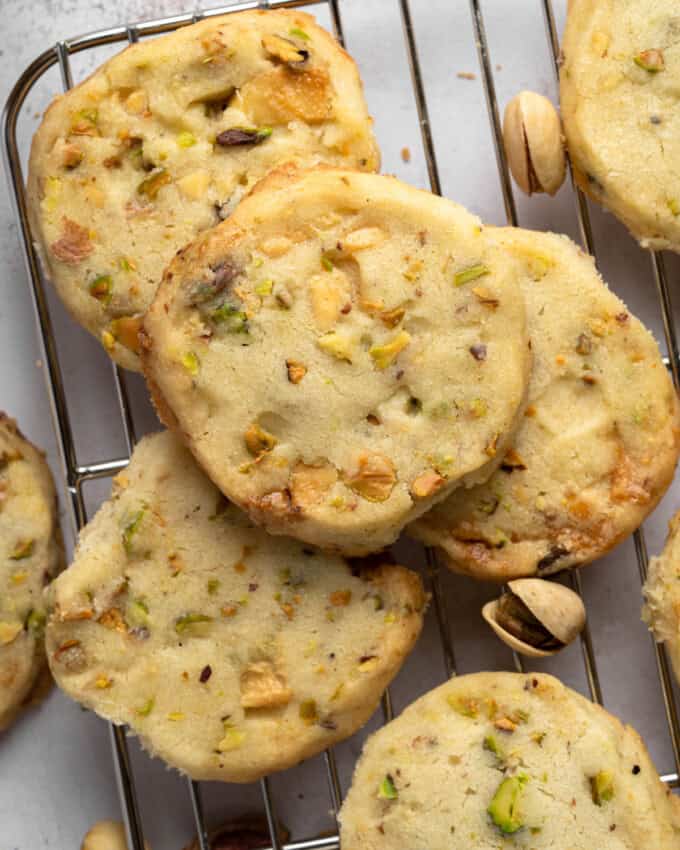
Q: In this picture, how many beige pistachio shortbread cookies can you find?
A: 8